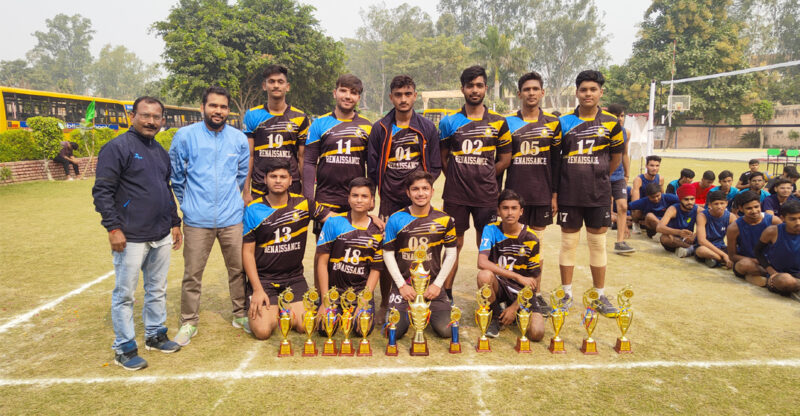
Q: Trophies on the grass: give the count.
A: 13